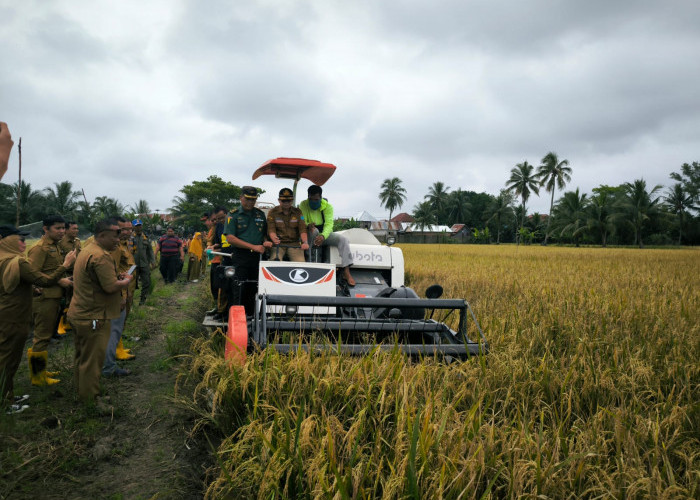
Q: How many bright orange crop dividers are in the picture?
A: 1